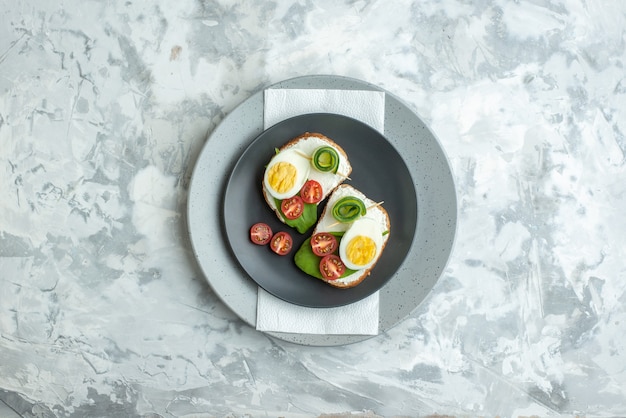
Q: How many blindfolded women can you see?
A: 0